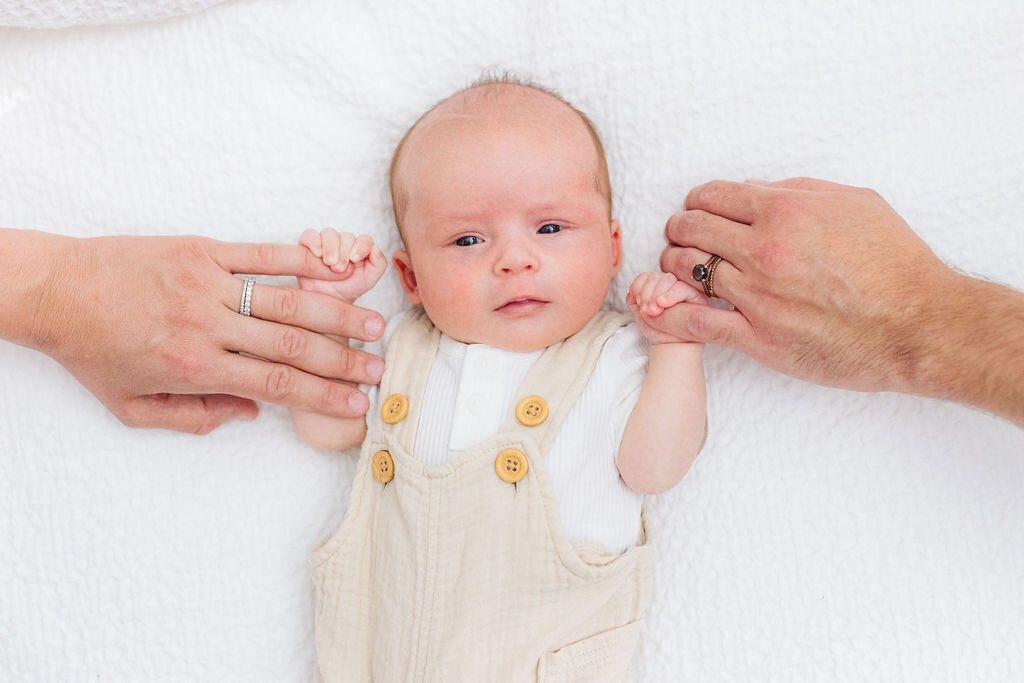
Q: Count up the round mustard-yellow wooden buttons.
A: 4